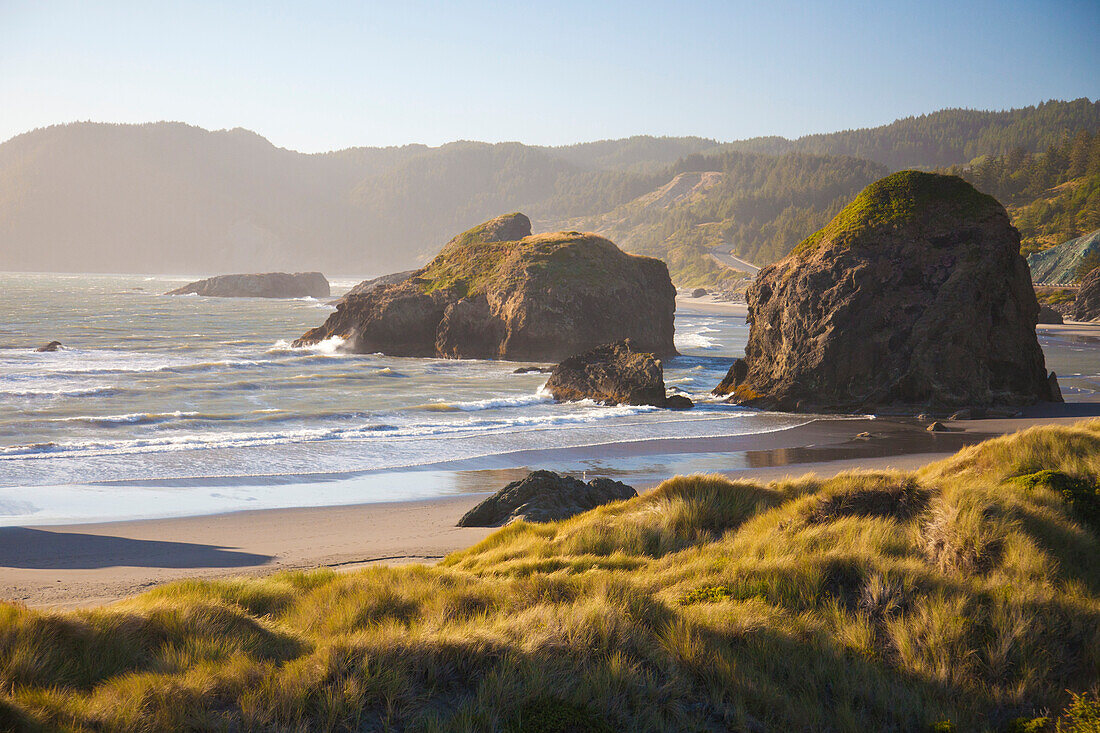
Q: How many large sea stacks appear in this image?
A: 2